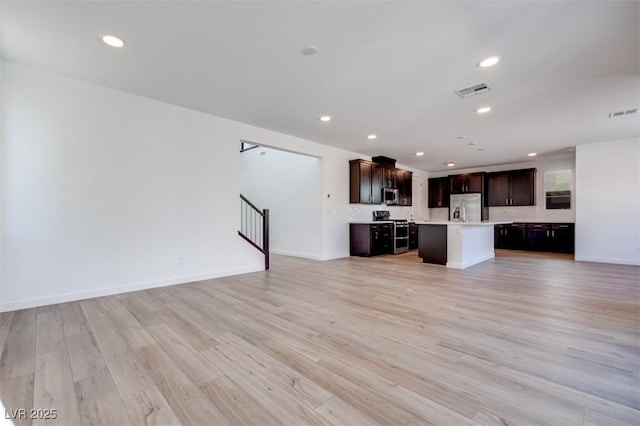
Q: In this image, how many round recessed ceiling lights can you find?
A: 8